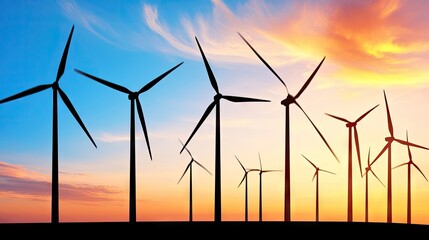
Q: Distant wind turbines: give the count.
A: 6